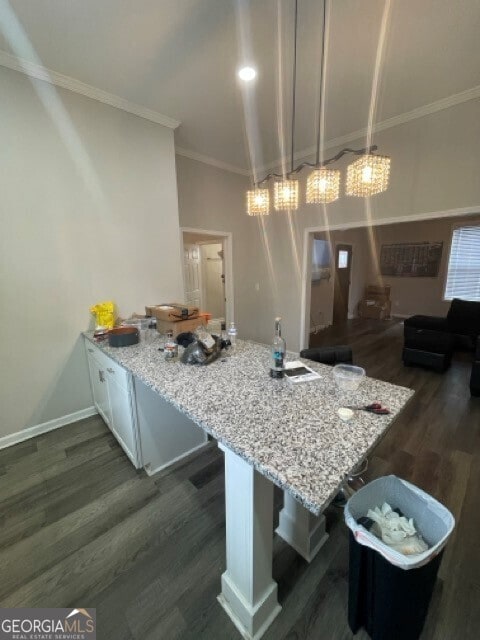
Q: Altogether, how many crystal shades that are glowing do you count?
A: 4